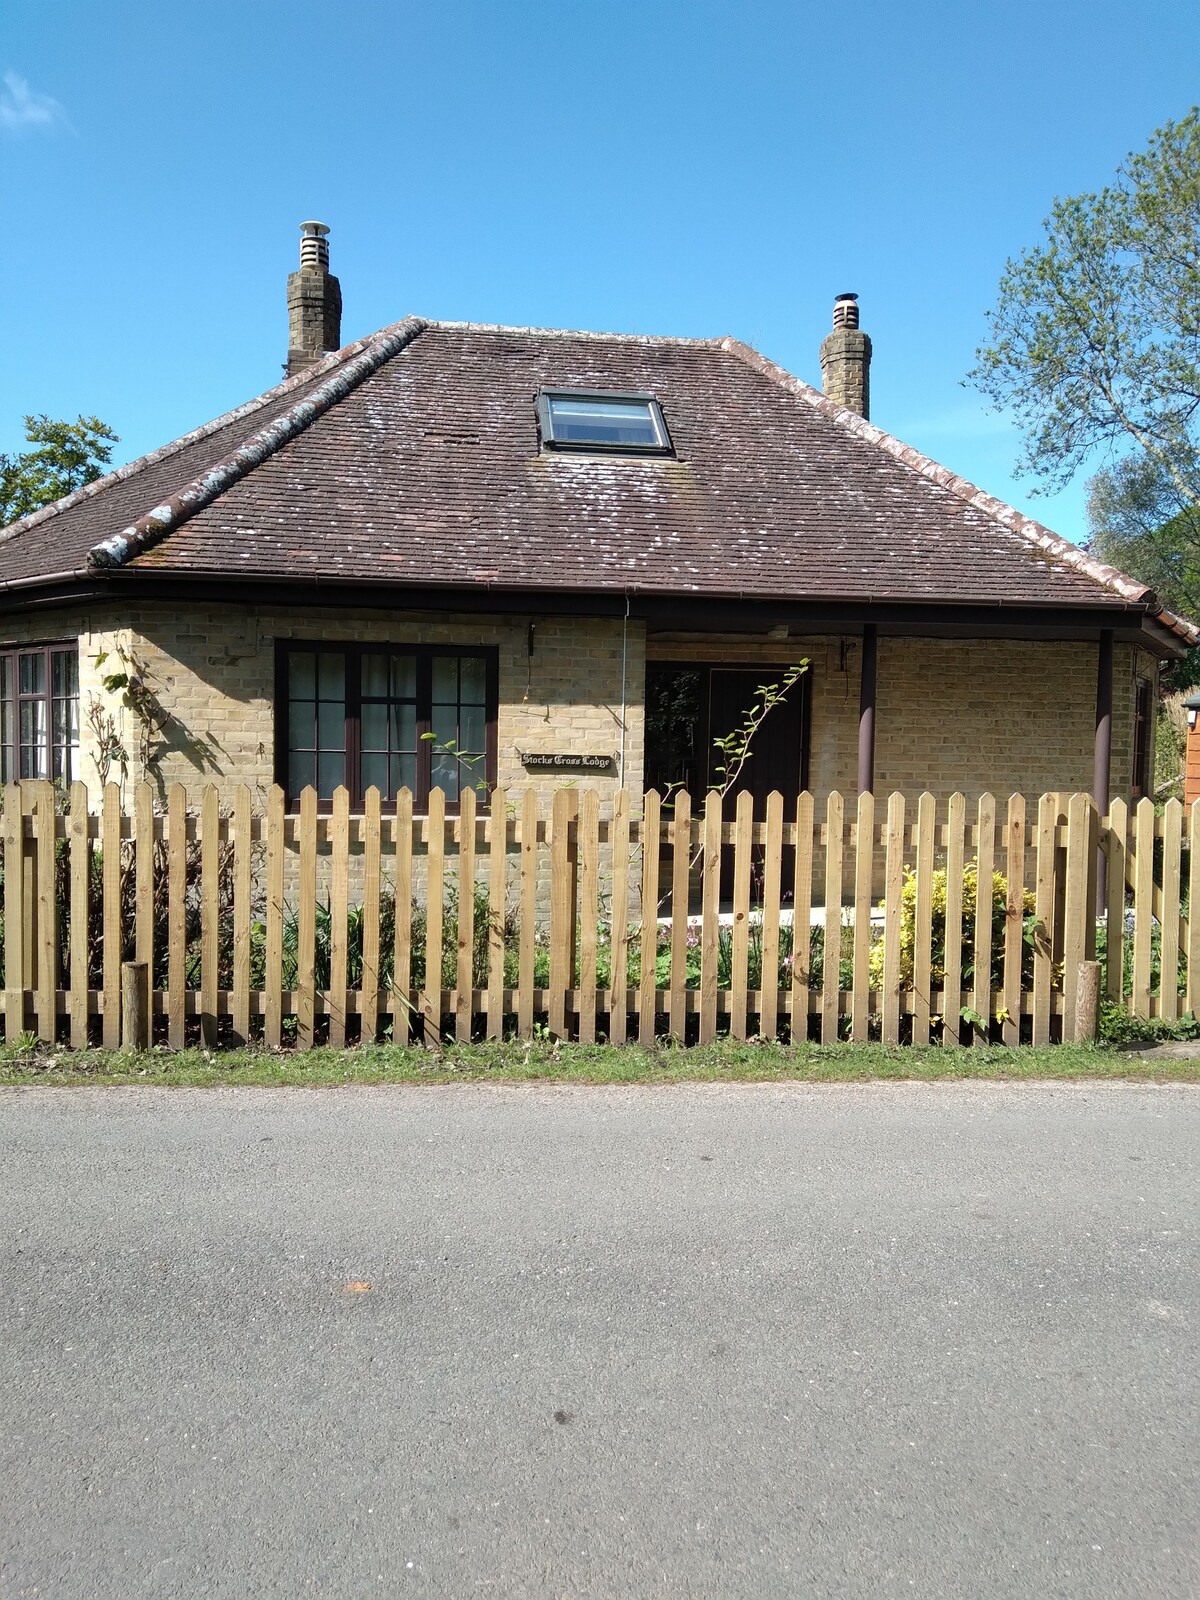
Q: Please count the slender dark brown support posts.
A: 2